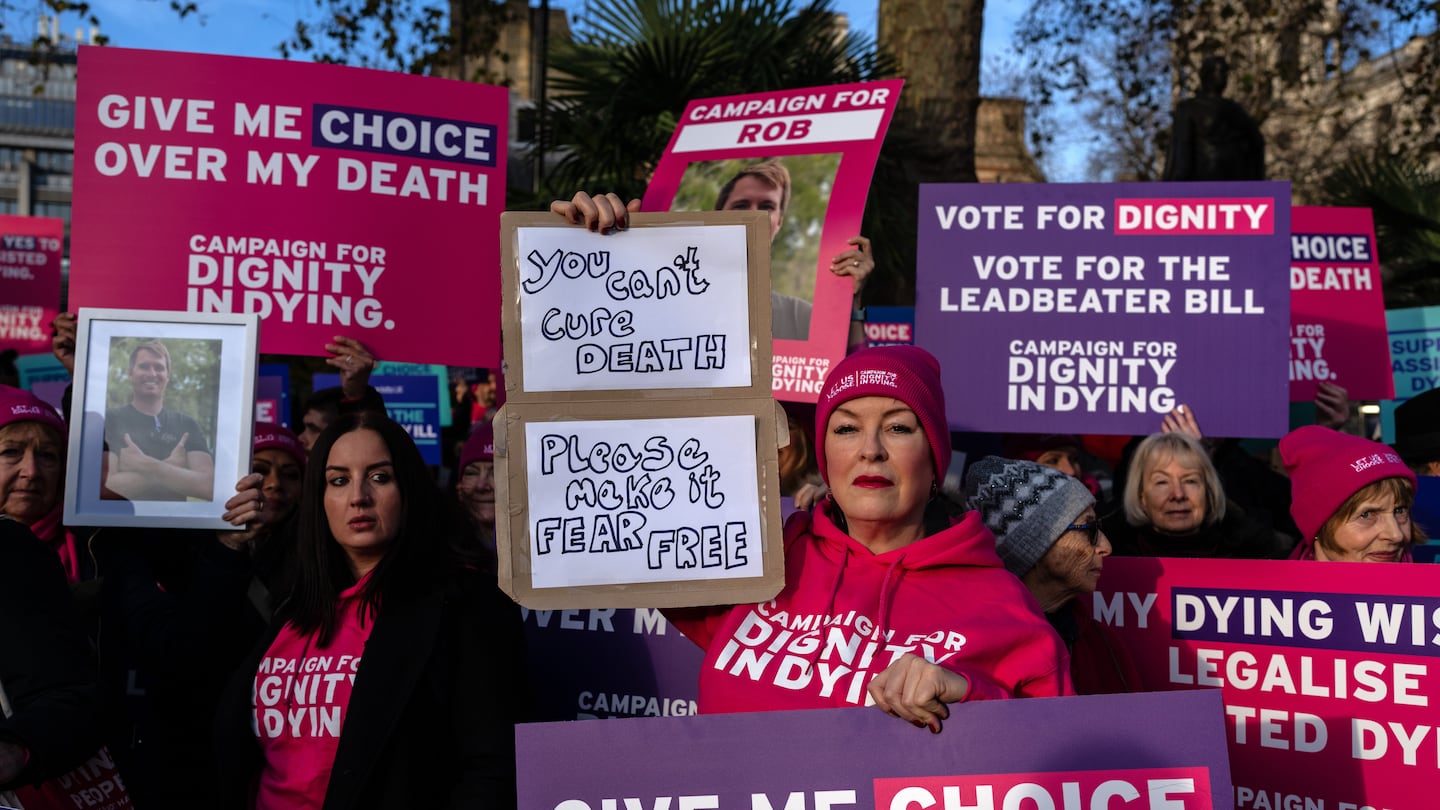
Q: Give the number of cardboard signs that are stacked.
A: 2